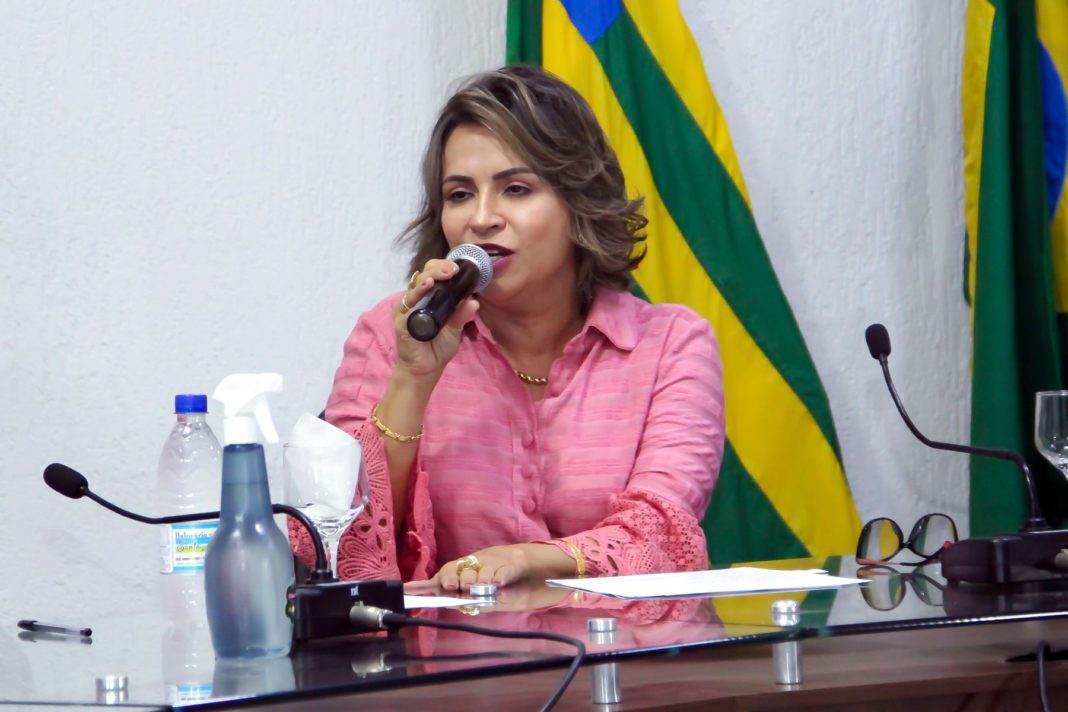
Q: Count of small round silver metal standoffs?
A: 4